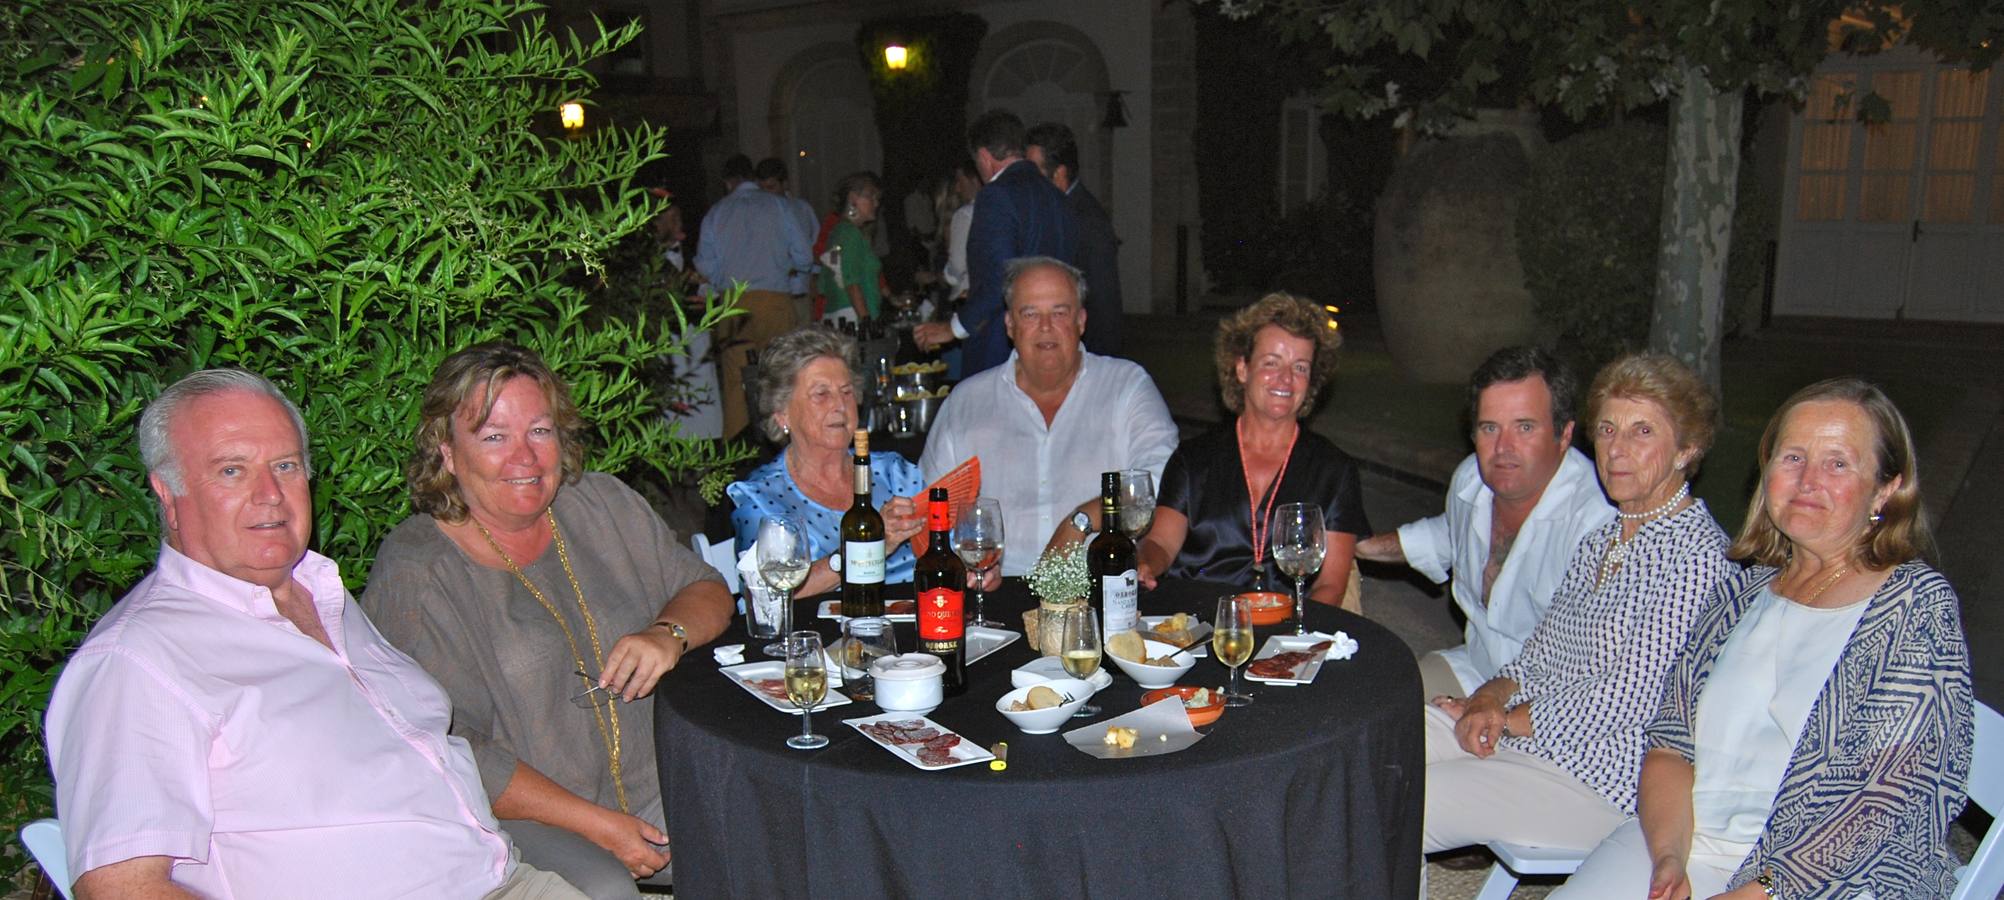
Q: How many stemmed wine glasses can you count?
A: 7